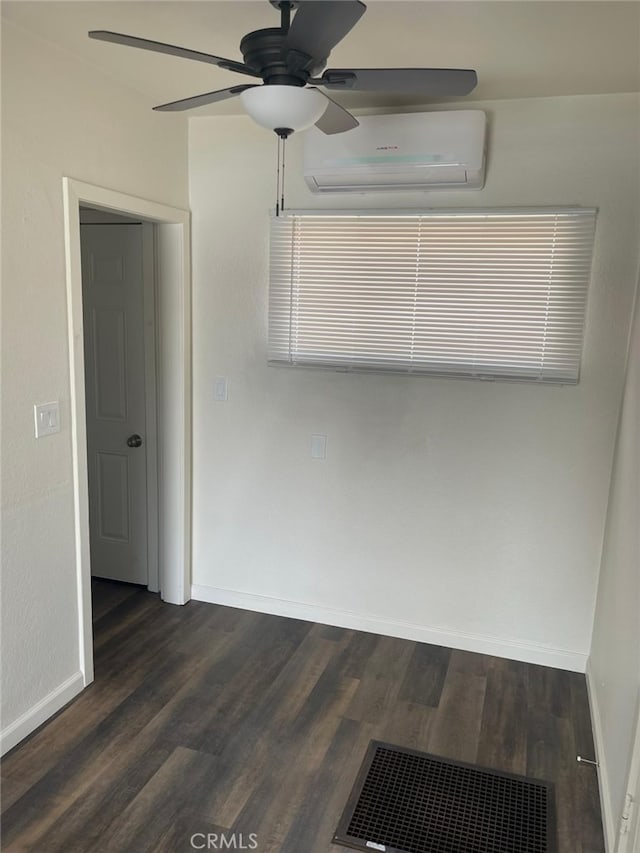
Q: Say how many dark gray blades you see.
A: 5